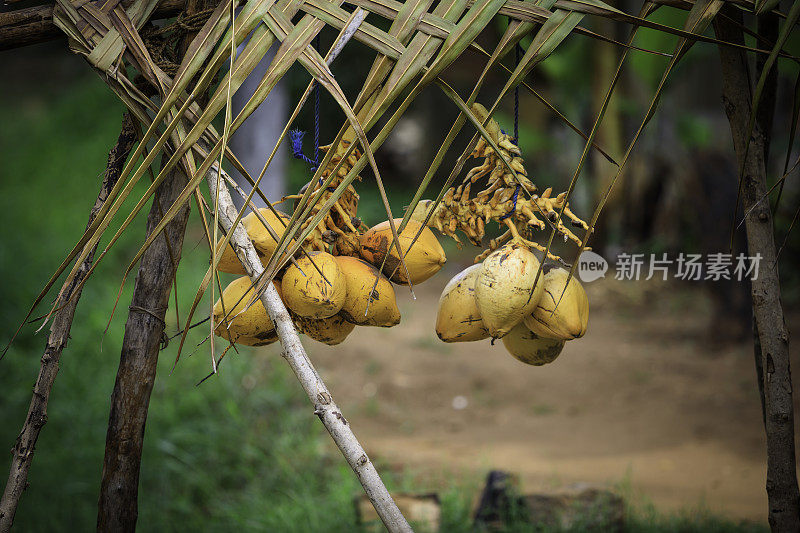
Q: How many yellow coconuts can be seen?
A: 10